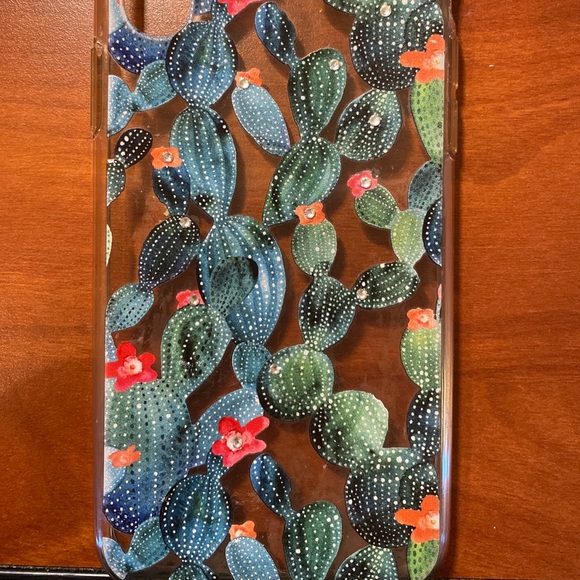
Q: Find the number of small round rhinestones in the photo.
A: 12